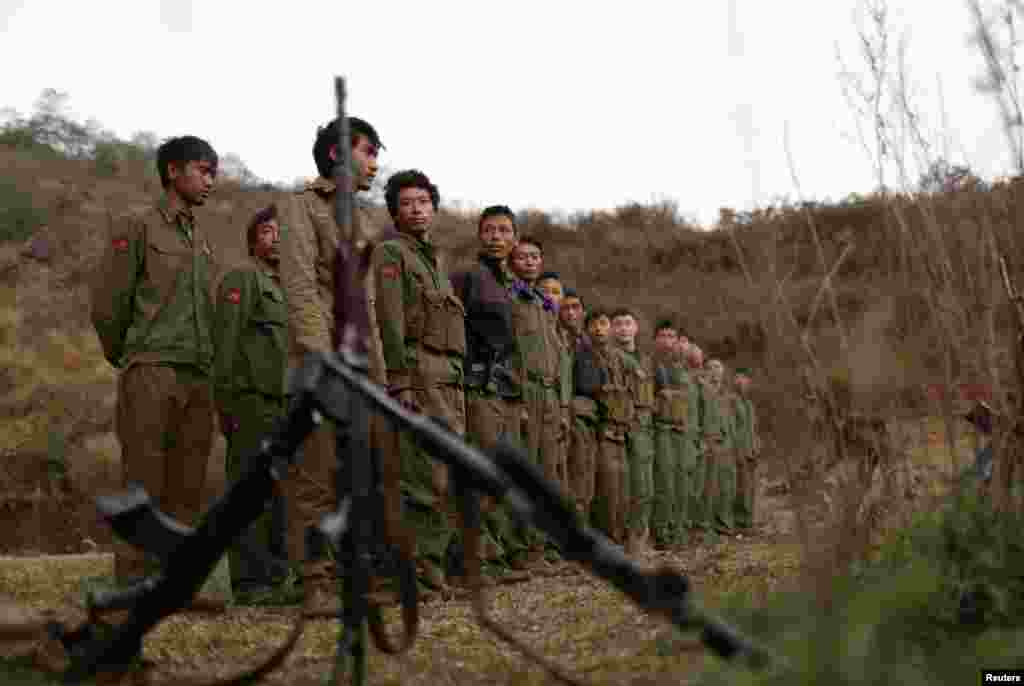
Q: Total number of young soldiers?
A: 15